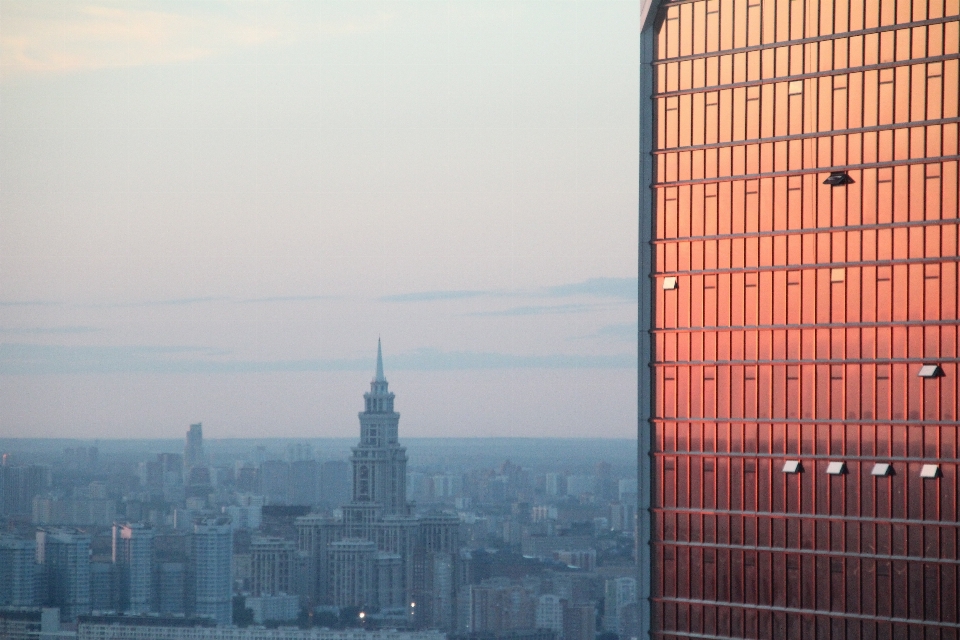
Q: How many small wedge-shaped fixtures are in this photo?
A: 7